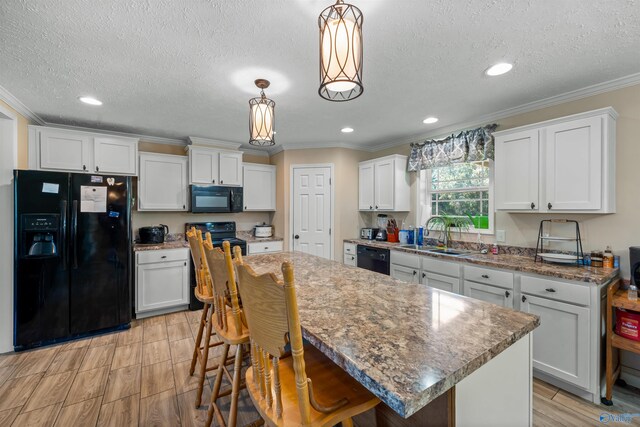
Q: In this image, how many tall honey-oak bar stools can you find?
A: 3